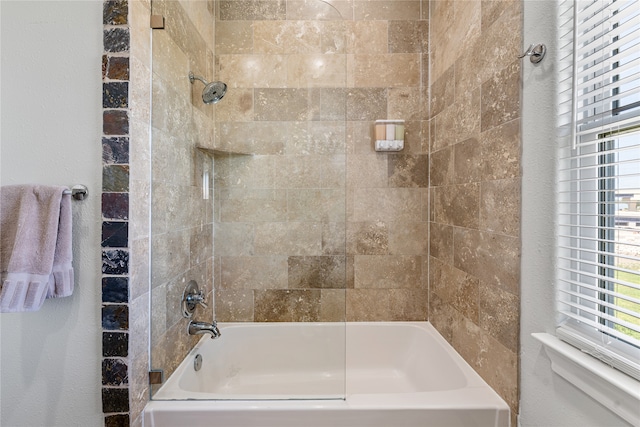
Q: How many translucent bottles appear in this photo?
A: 3